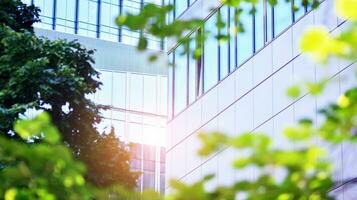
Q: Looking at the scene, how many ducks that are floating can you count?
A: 0